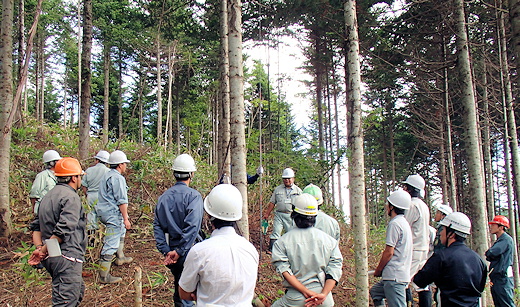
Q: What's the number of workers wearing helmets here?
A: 14